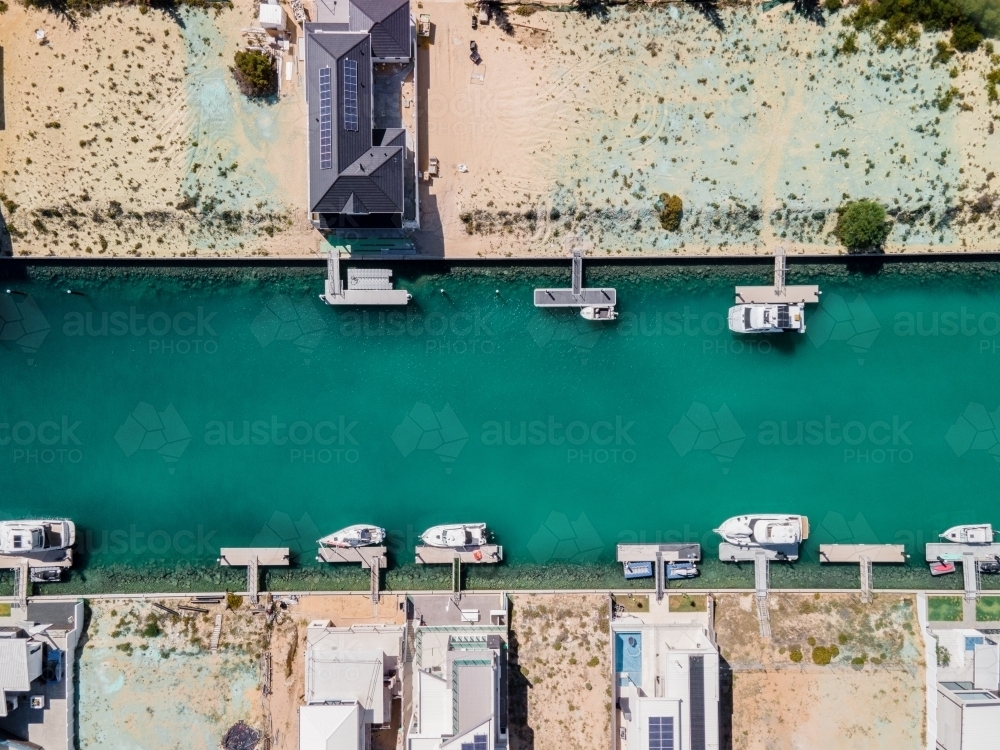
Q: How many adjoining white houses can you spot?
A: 2